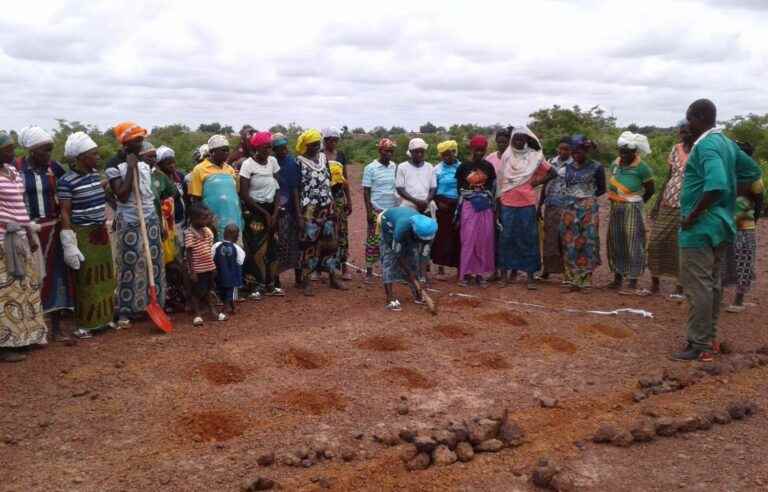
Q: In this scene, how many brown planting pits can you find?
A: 12